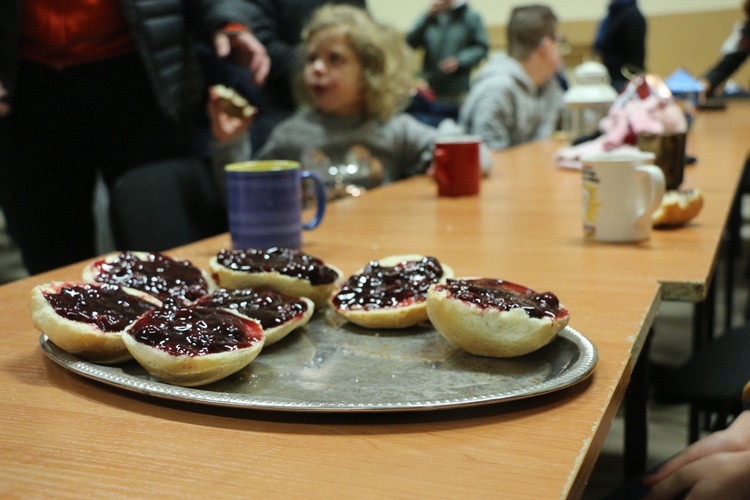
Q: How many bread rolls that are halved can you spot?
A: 7